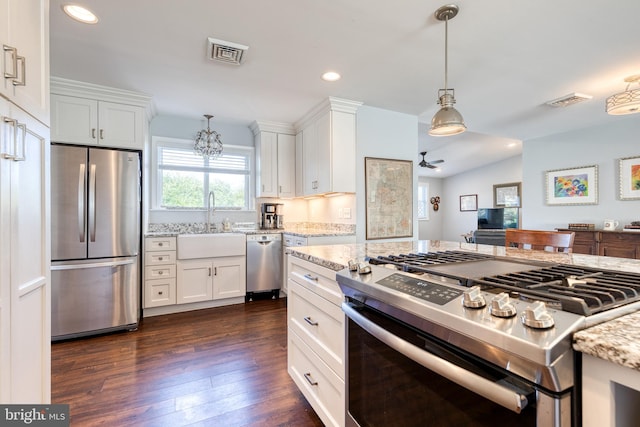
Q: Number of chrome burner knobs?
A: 5